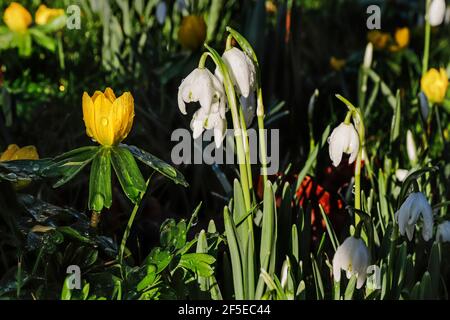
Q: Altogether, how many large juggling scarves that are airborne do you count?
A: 0